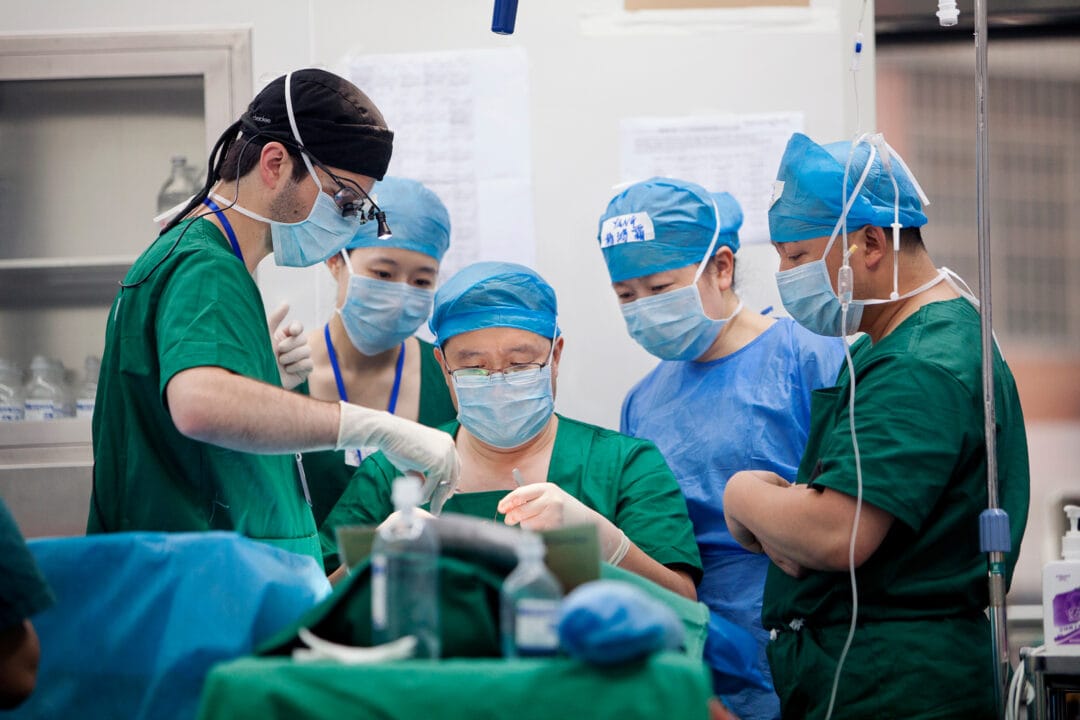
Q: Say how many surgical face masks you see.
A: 5